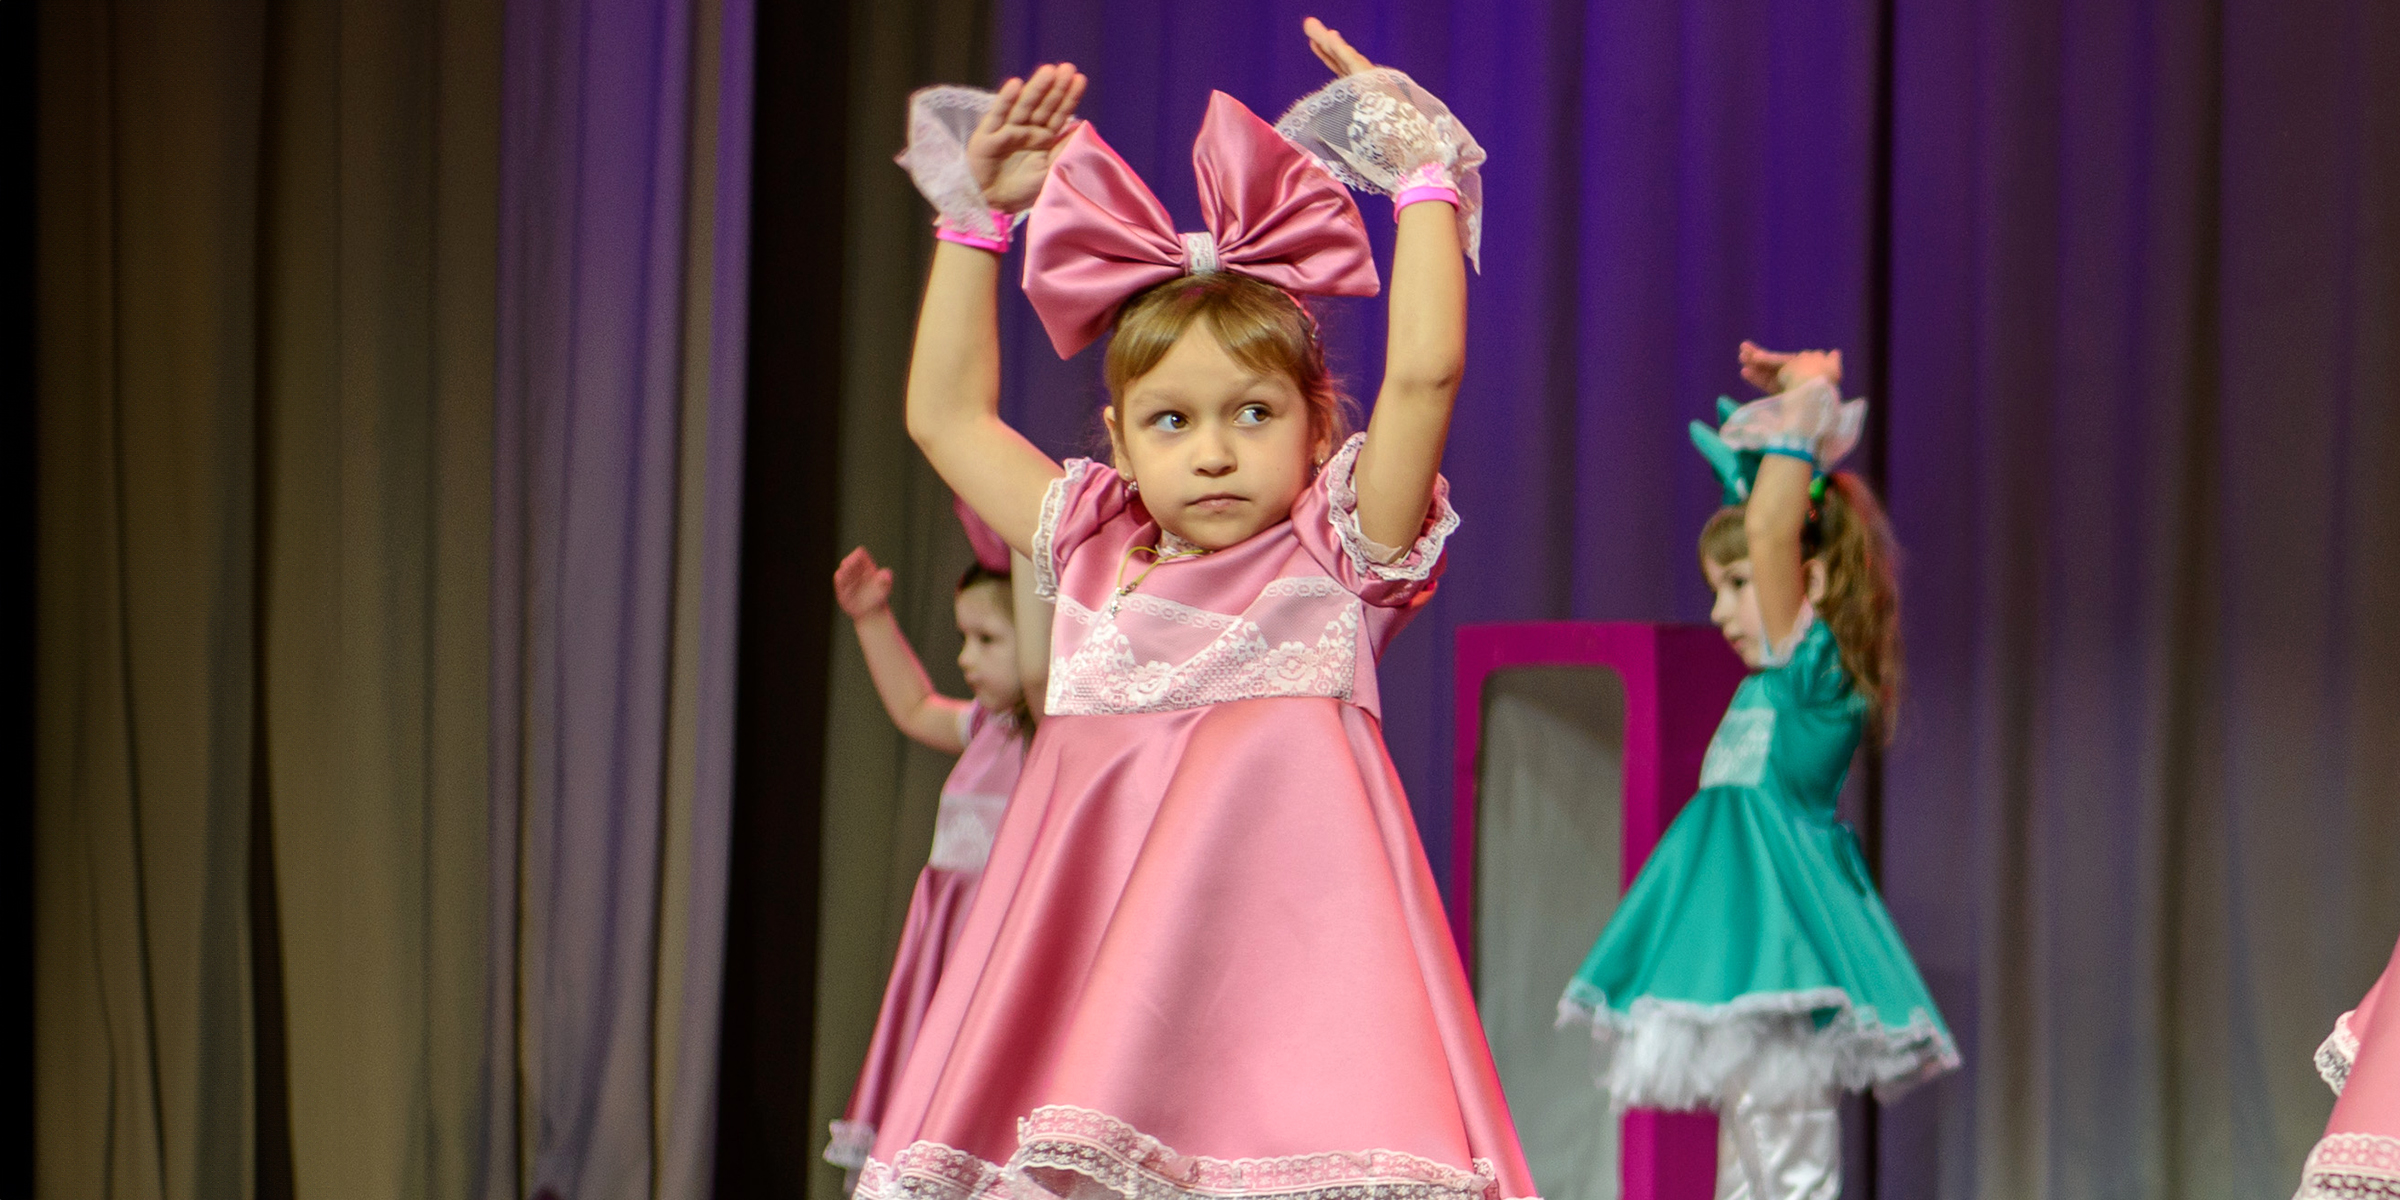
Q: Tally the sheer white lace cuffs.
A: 3